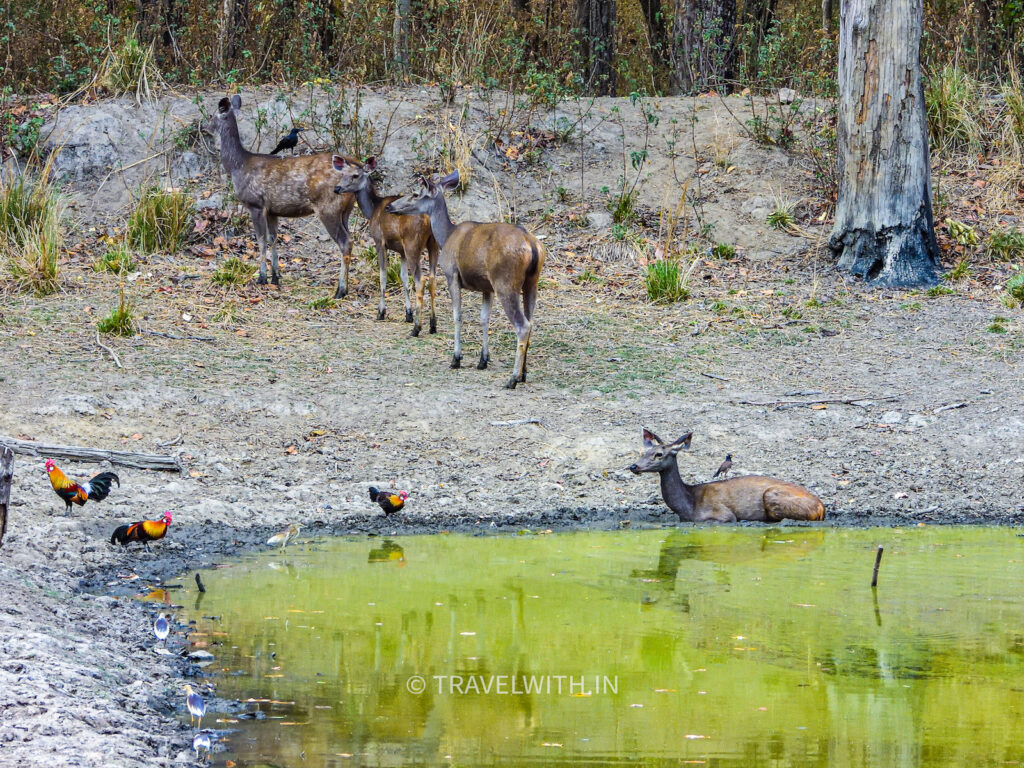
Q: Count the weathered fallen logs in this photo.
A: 1